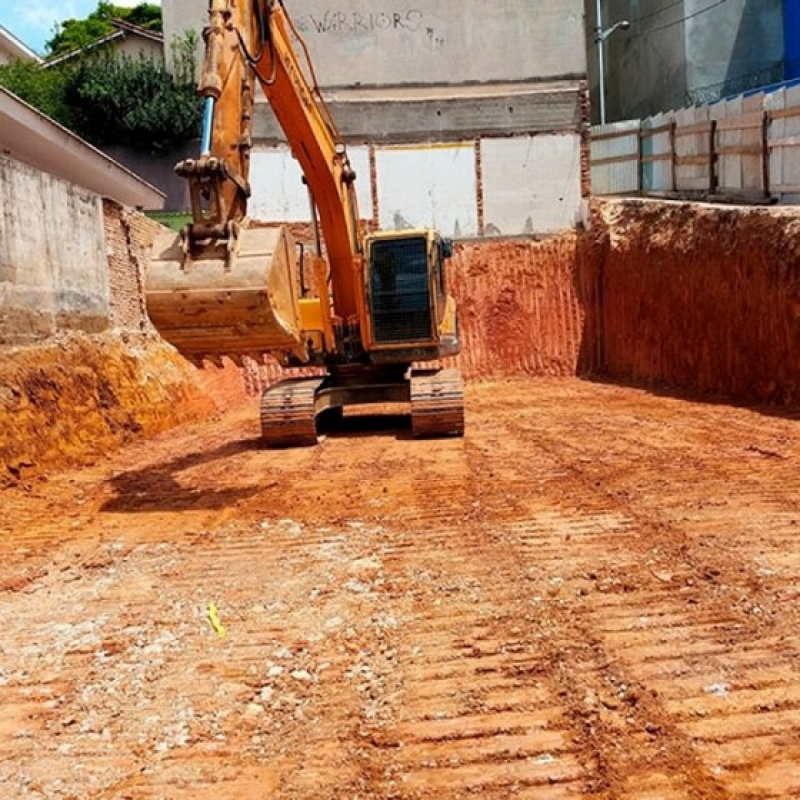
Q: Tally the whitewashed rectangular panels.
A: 3